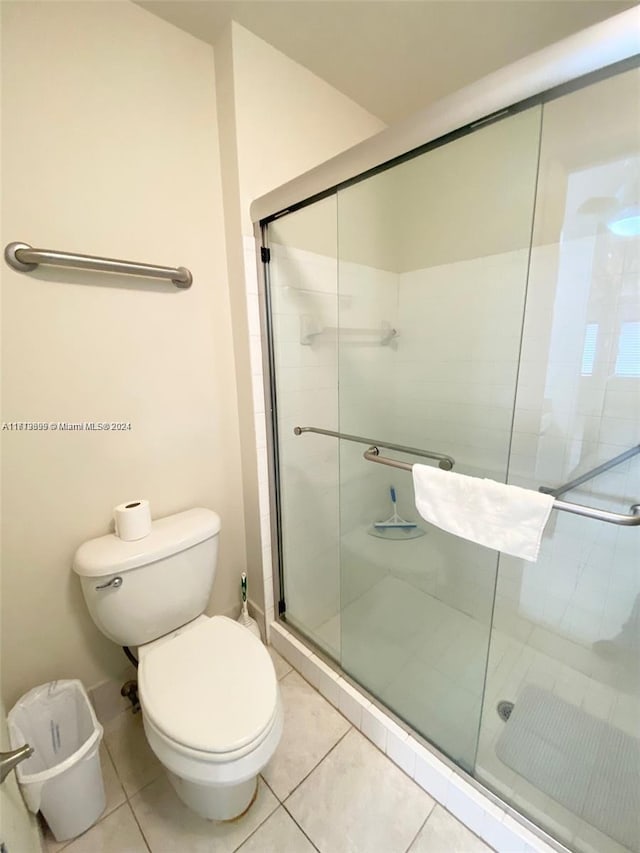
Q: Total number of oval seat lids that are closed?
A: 1